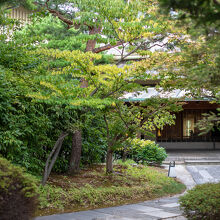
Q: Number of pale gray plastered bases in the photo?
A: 1